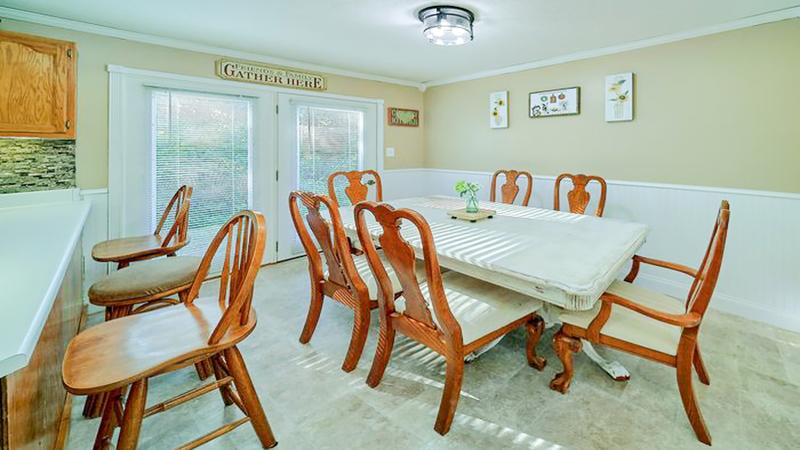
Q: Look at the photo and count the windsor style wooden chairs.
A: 2